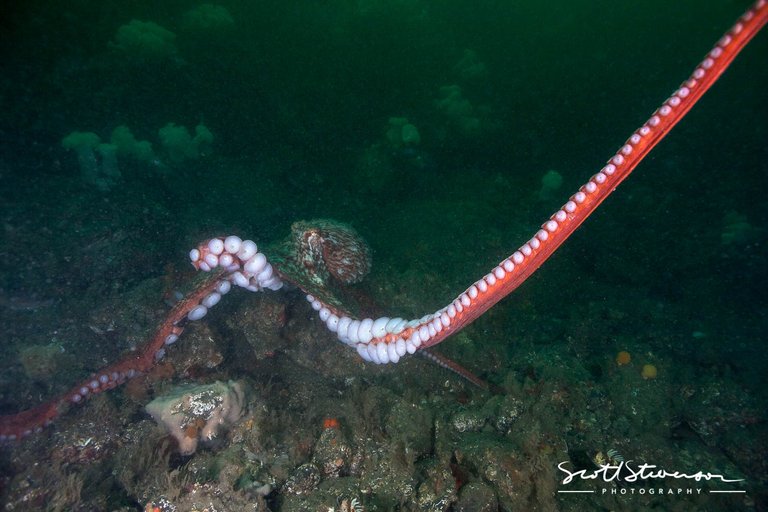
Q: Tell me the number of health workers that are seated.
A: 0